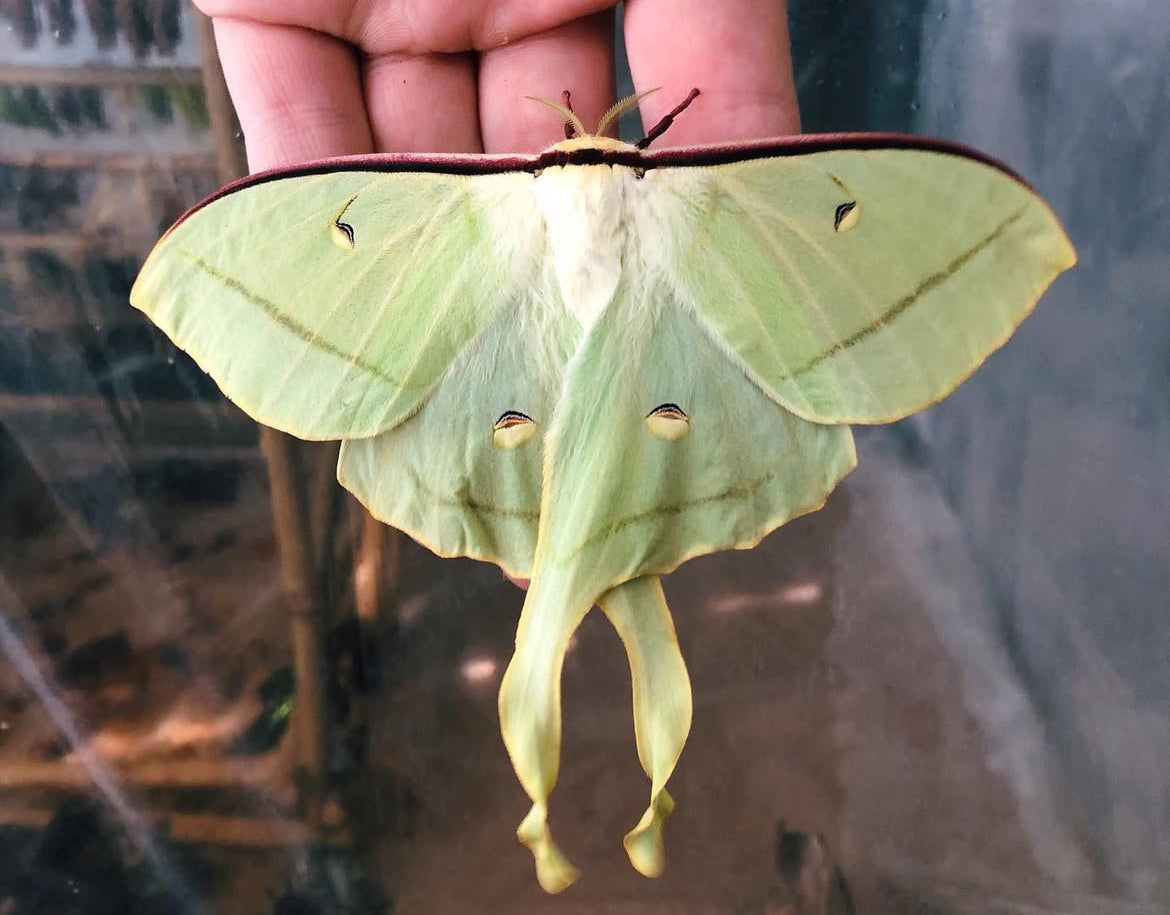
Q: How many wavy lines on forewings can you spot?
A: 2